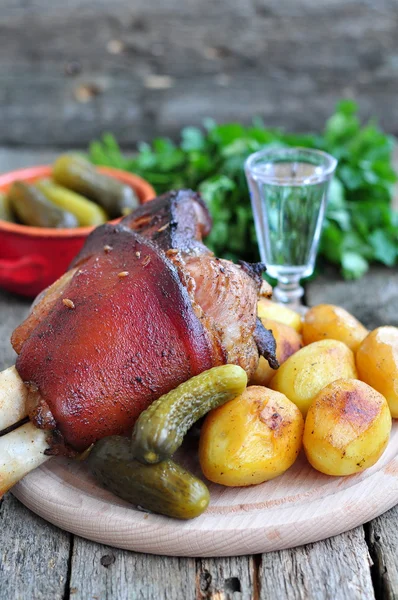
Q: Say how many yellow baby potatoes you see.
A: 7